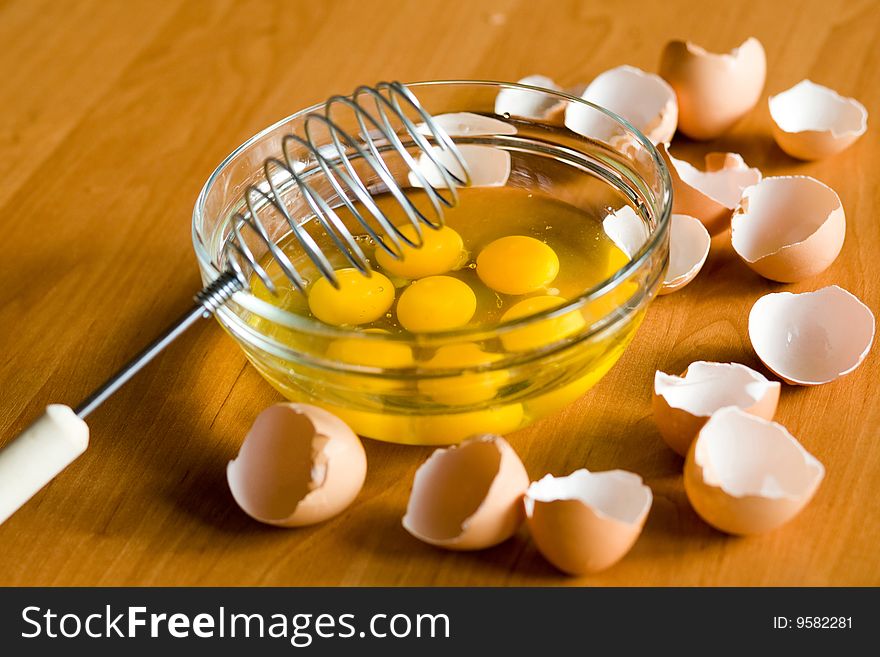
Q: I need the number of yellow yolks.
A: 7